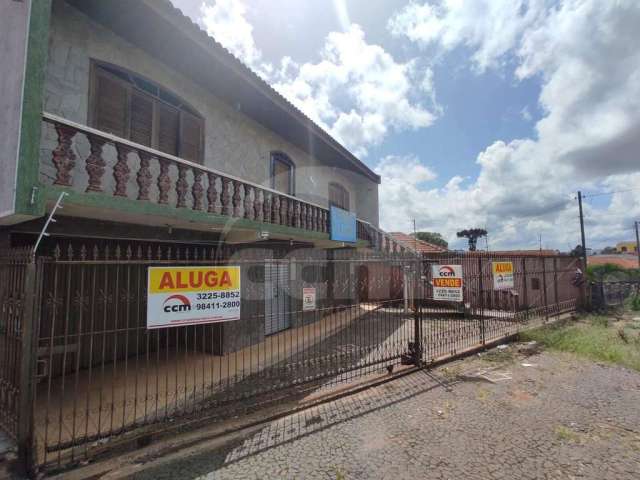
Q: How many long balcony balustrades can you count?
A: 1